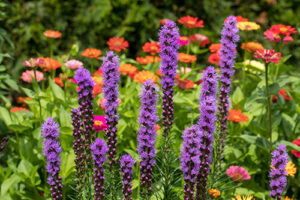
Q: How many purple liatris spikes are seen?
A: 12